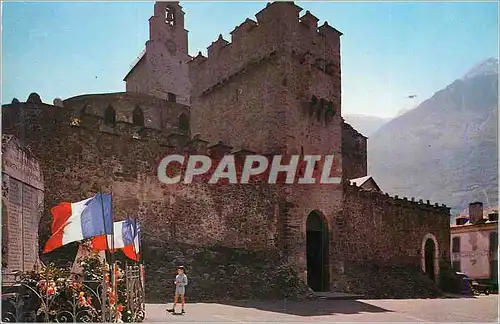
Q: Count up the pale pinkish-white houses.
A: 1